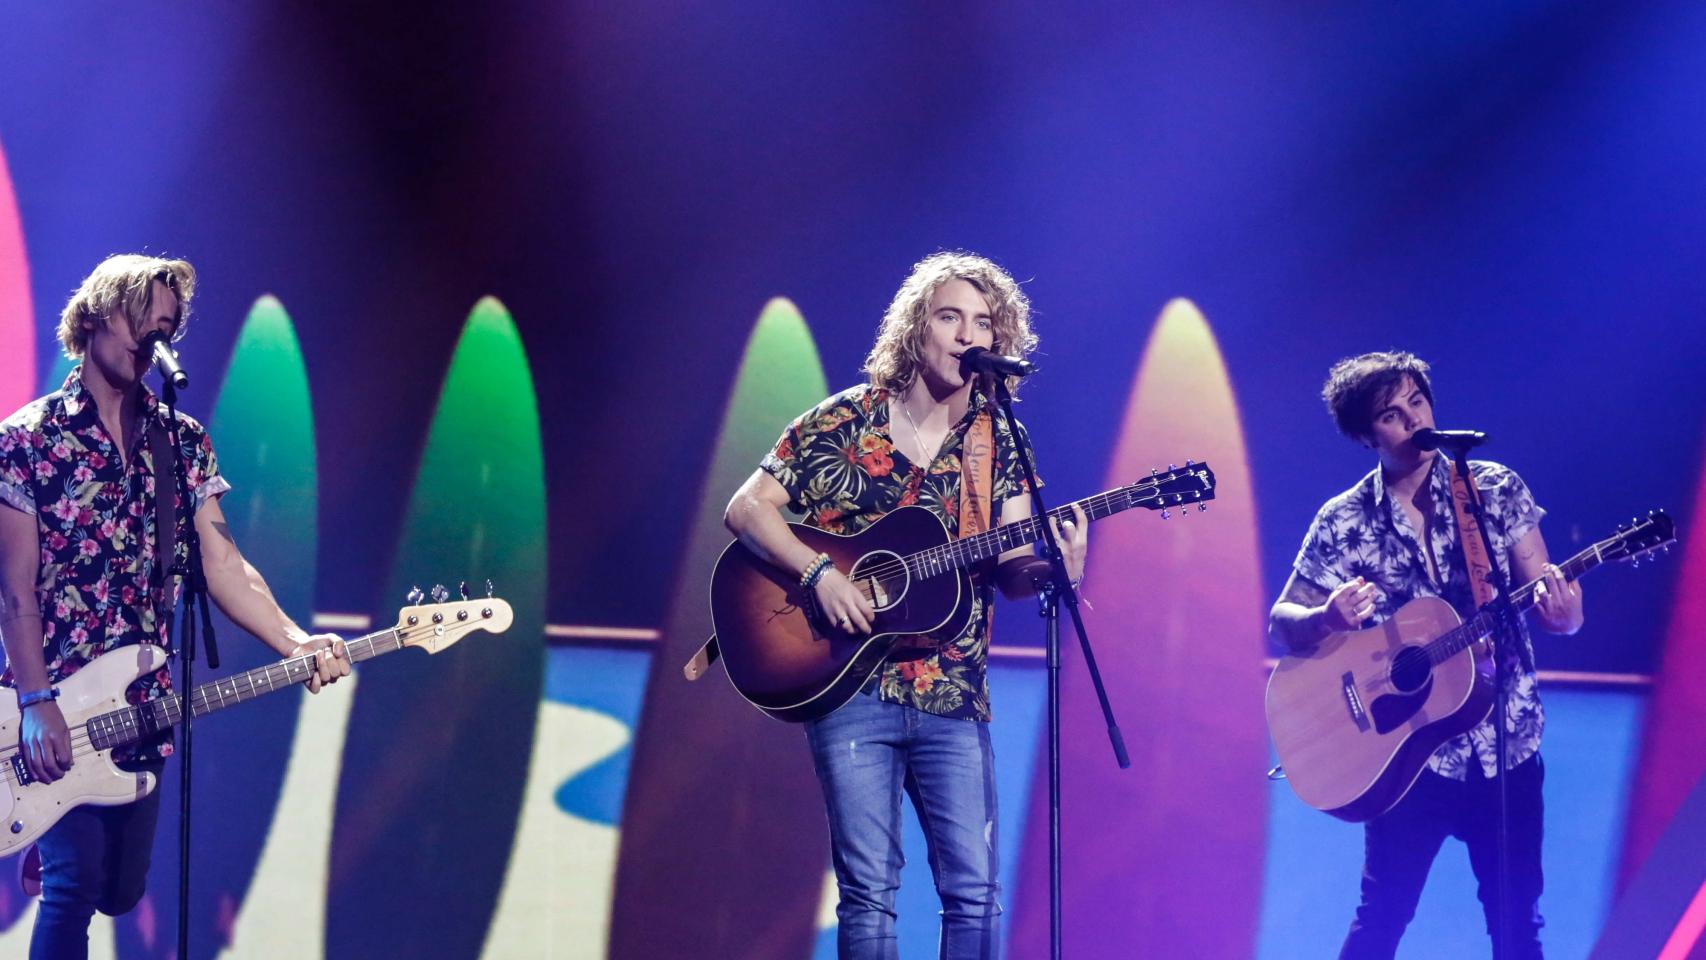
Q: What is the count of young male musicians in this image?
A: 3